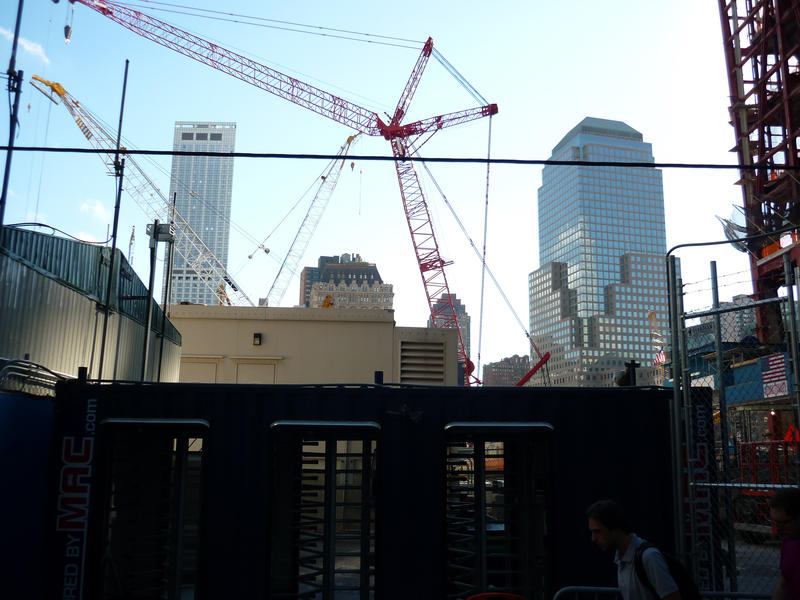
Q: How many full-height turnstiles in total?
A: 3